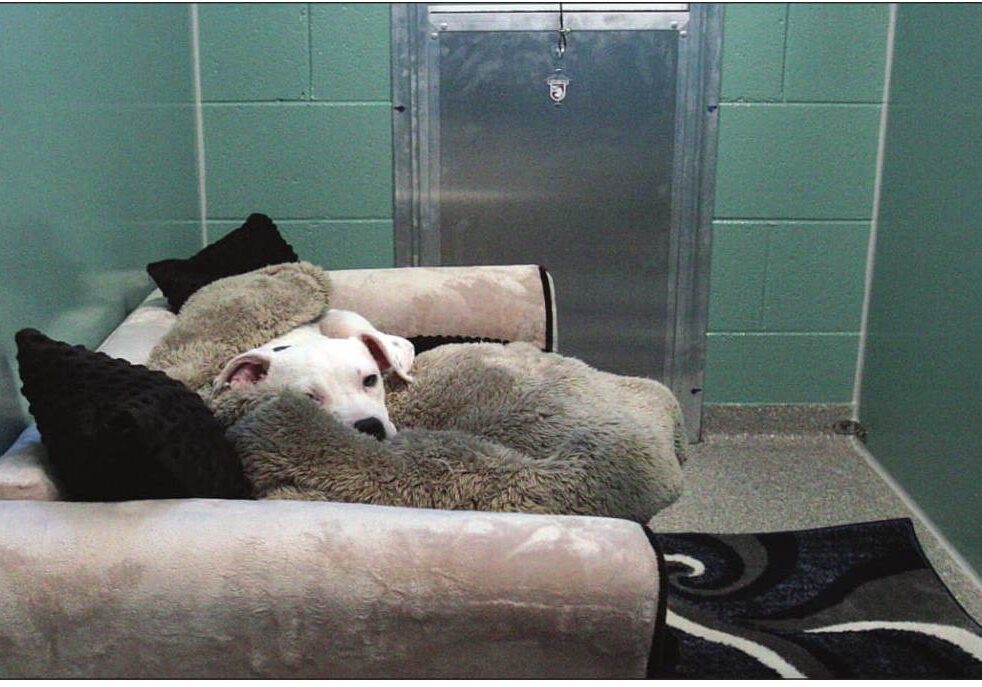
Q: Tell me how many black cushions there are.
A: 2